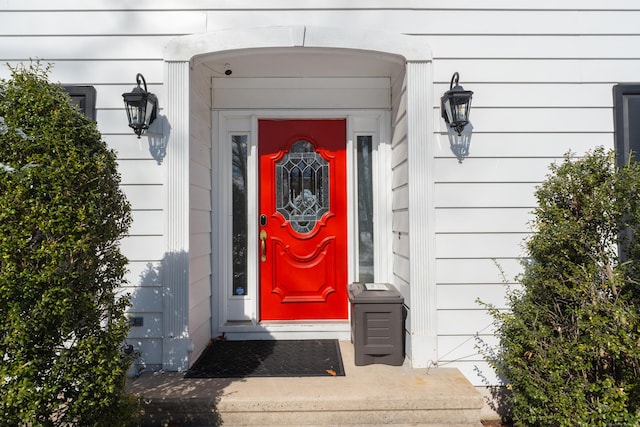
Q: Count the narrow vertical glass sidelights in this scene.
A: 2